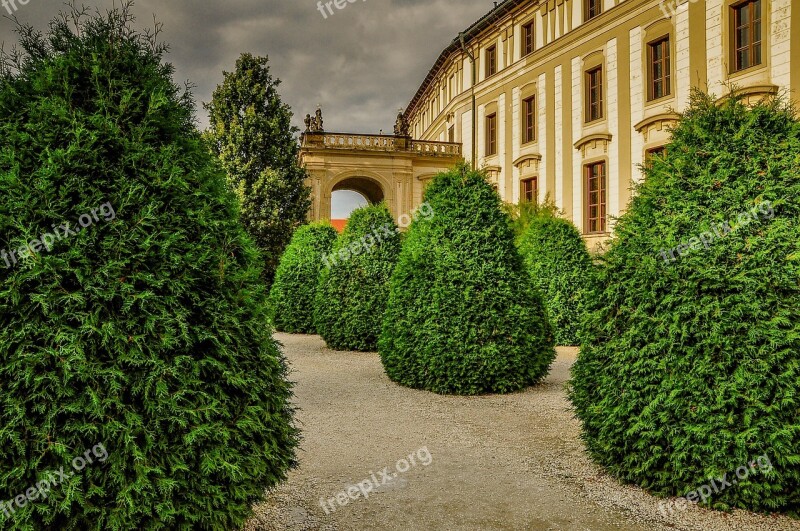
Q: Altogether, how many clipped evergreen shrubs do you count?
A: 6